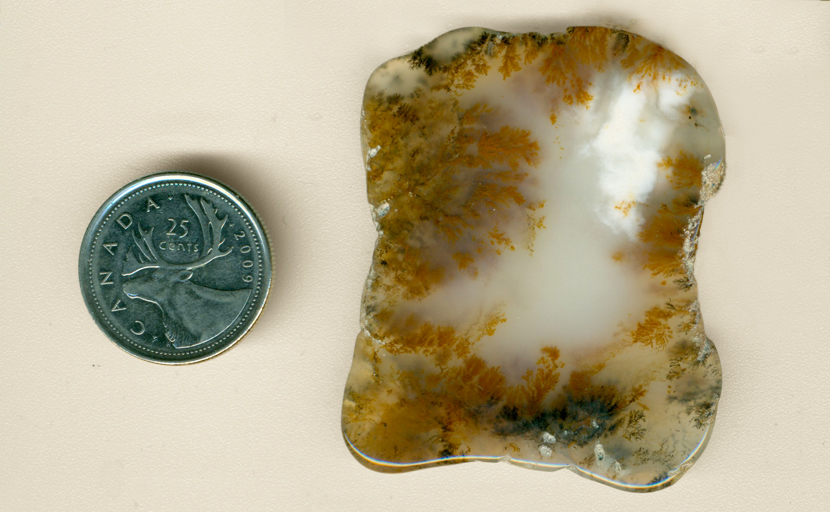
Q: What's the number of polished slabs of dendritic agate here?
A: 1